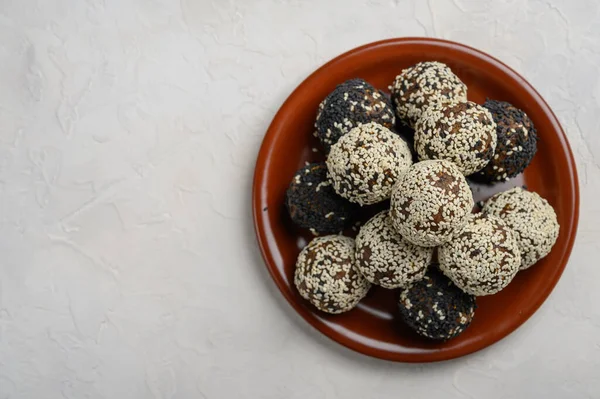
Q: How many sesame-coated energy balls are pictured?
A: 12